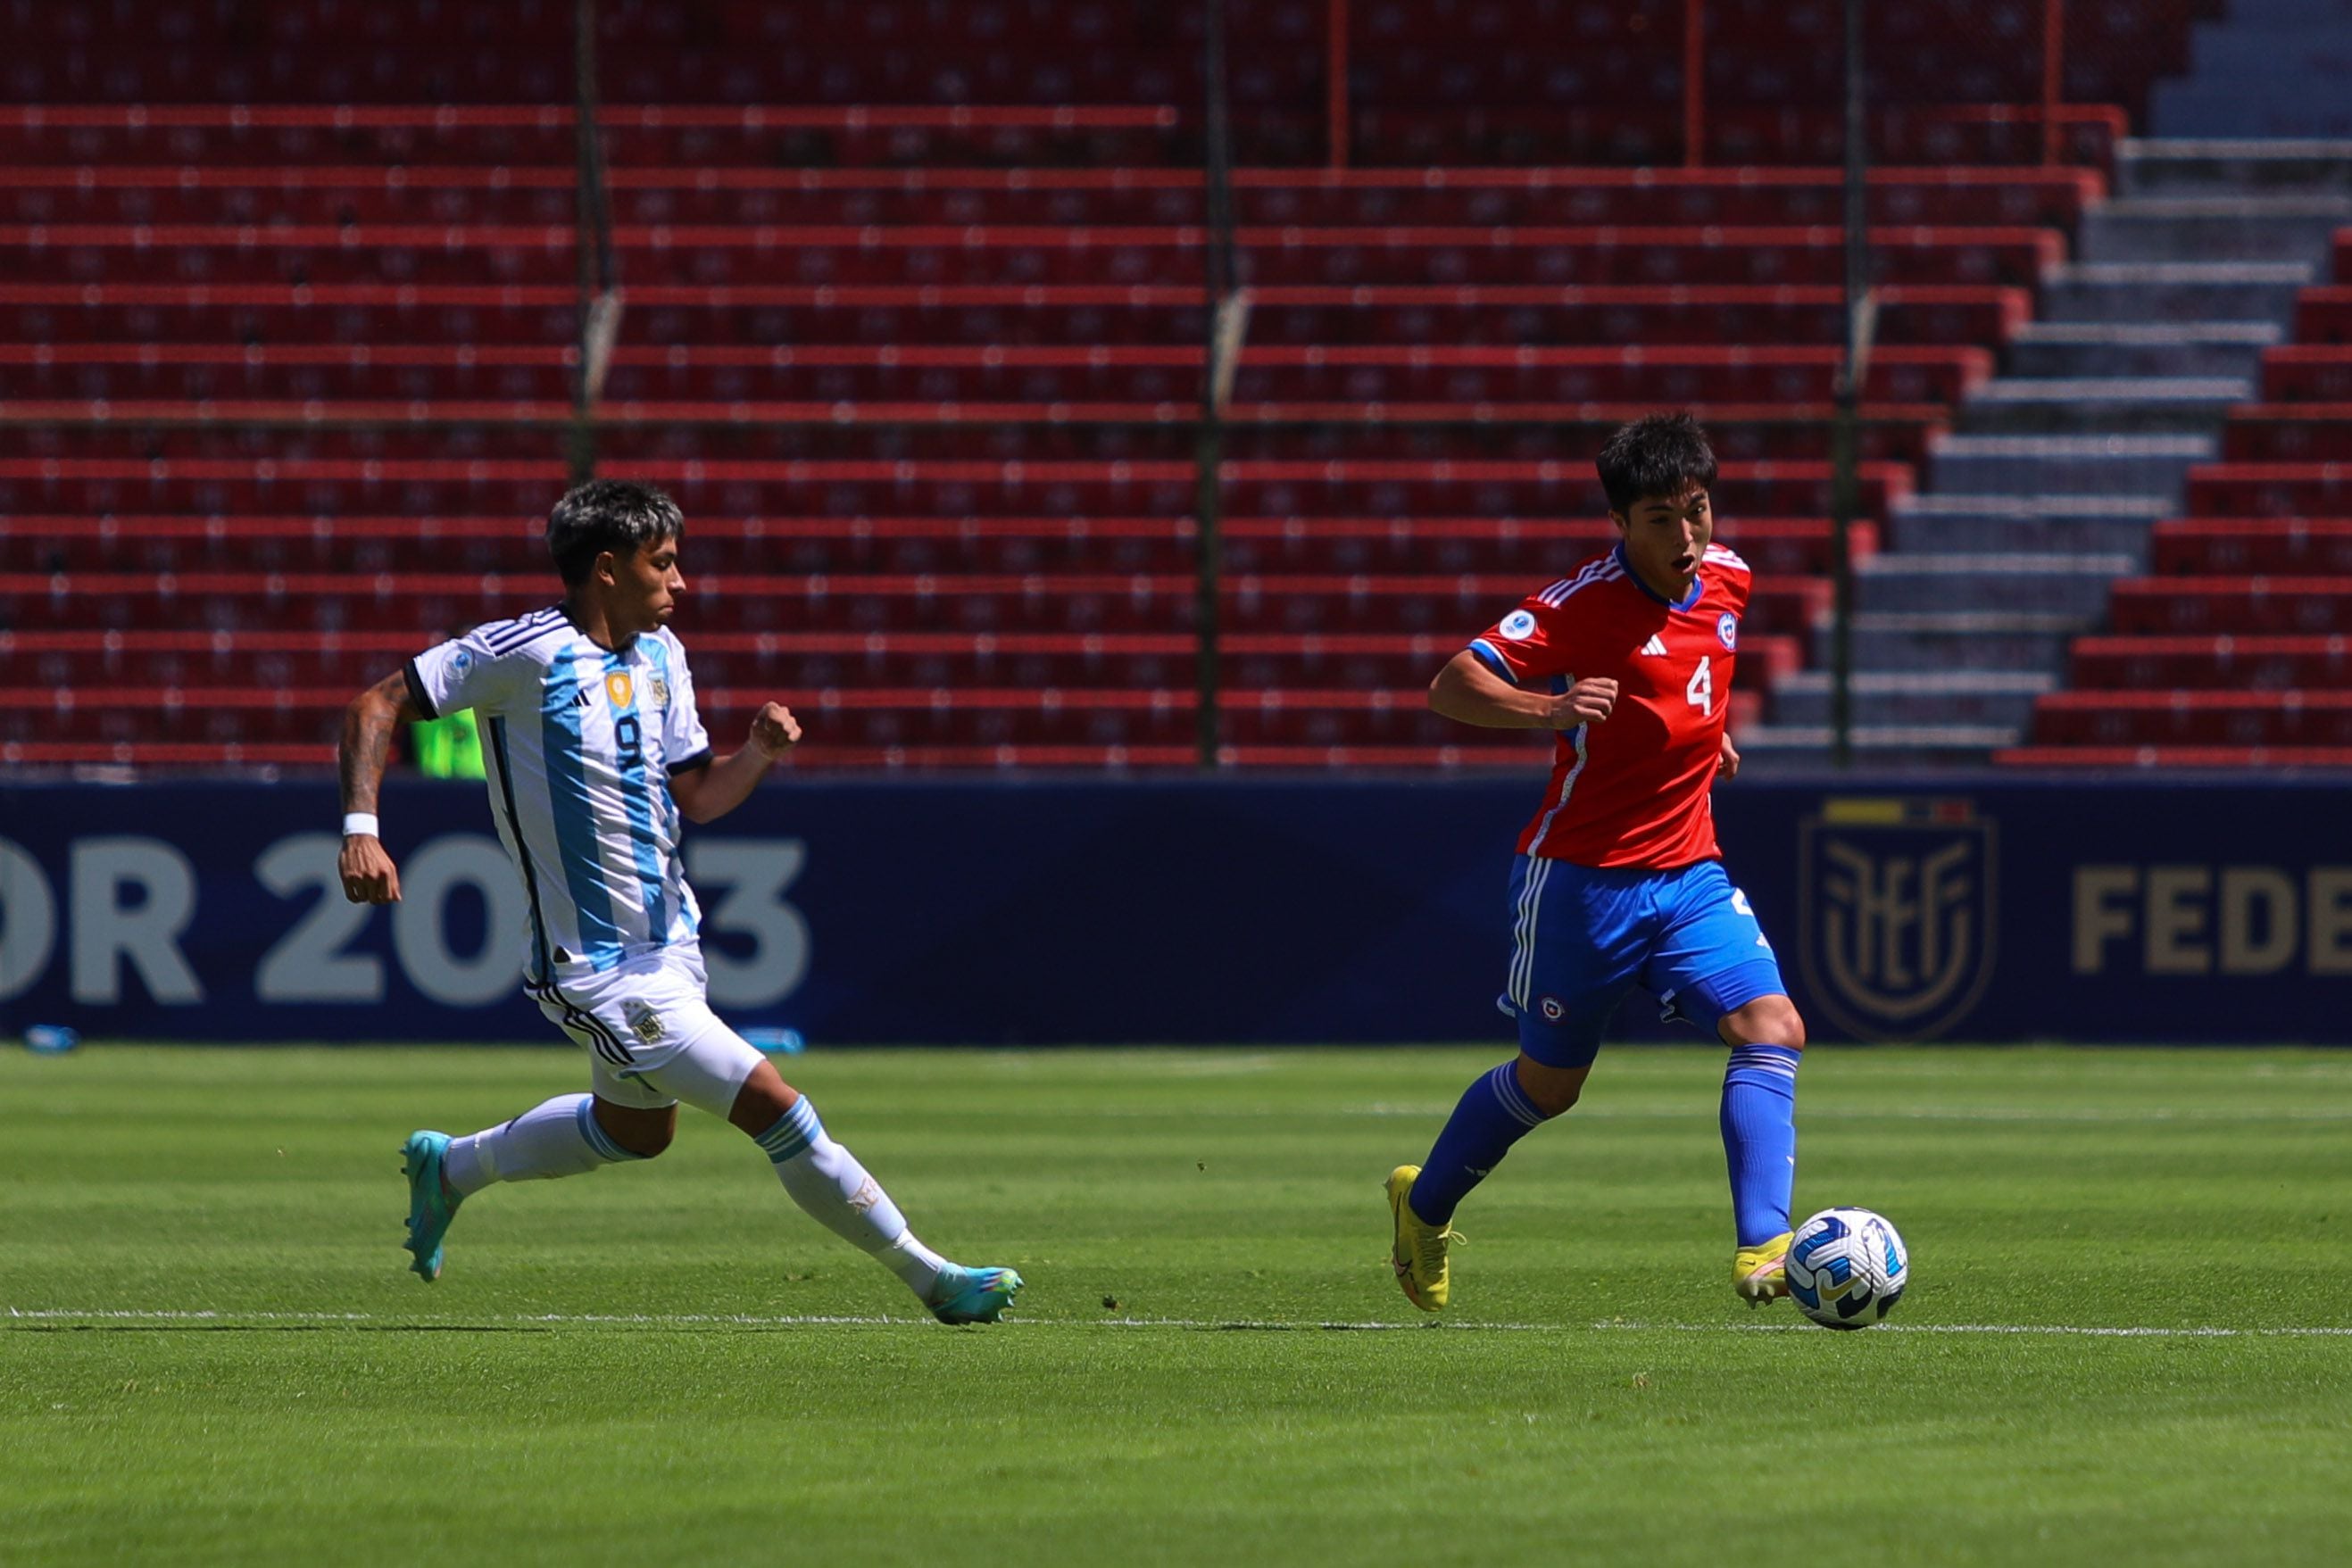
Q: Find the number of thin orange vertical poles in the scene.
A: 3